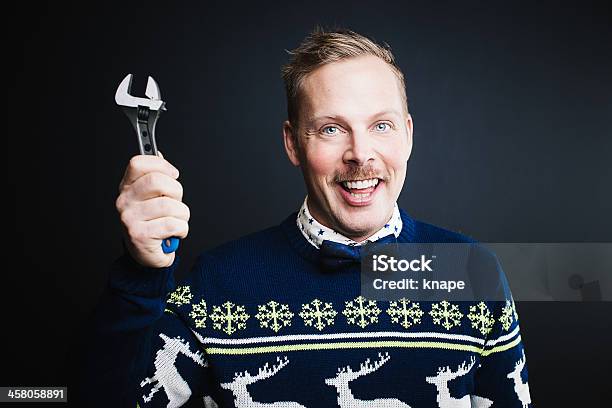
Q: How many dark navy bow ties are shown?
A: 1